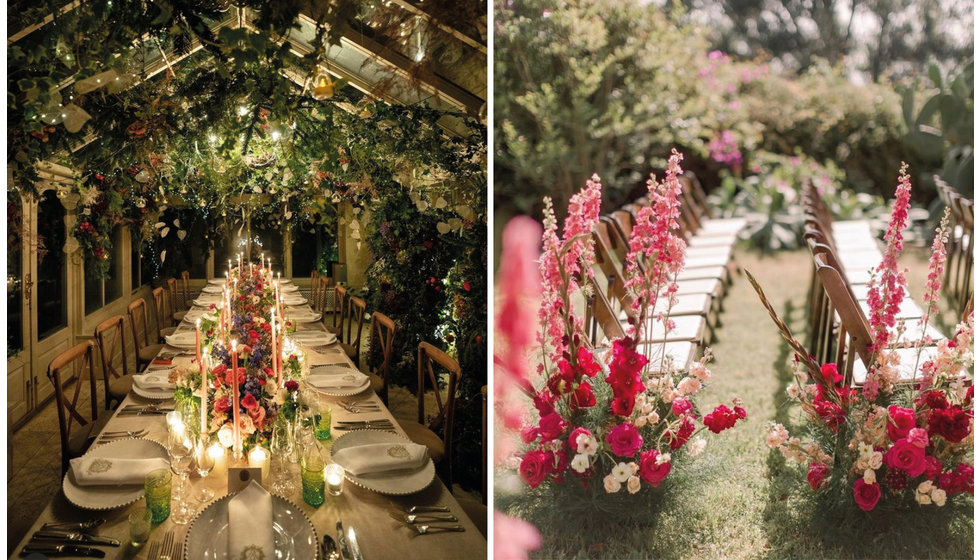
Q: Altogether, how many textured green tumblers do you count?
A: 3